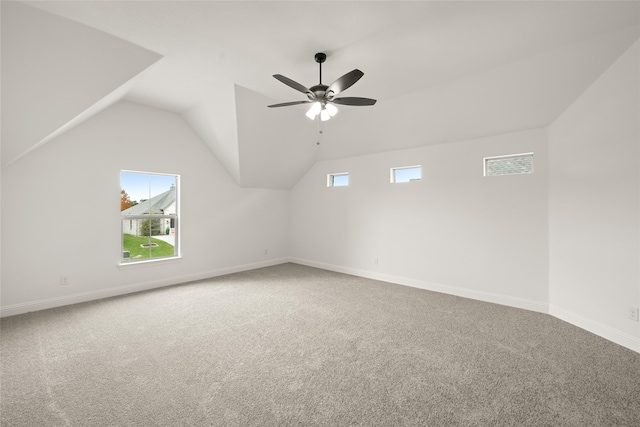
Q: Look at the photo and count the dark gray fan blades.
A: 4